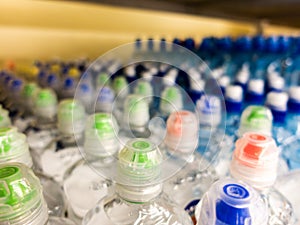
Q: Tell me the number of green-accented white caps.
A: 14